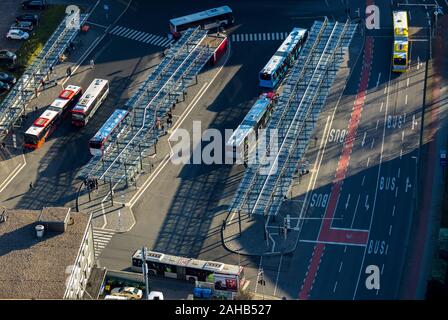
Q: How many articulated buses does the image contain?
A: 5